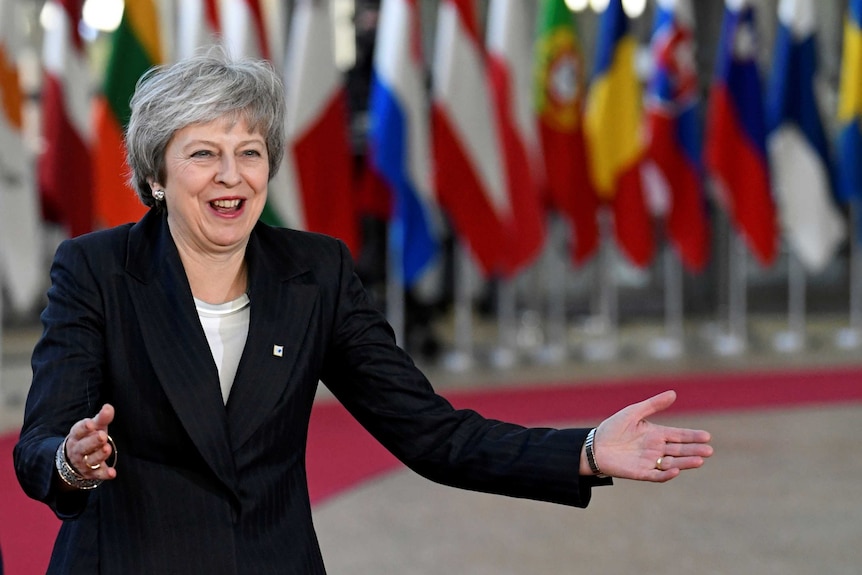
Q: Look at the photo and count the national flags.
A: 15